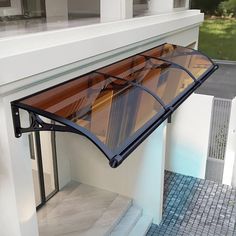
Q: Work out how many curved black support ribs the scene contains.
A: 4